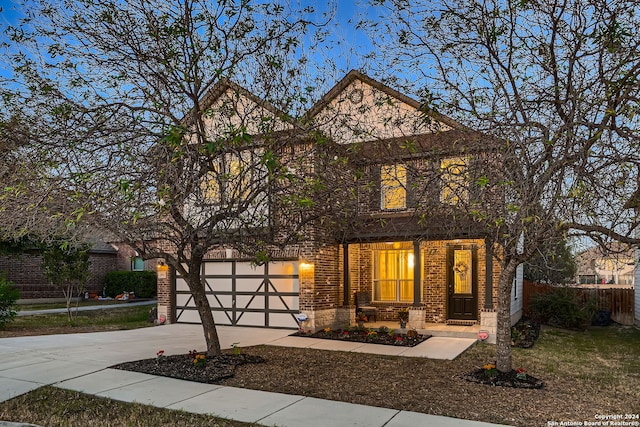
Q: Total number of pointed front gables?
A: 2